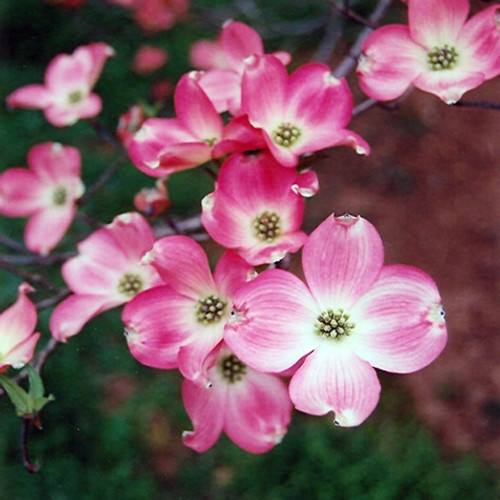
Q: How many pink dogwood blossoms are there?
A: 12